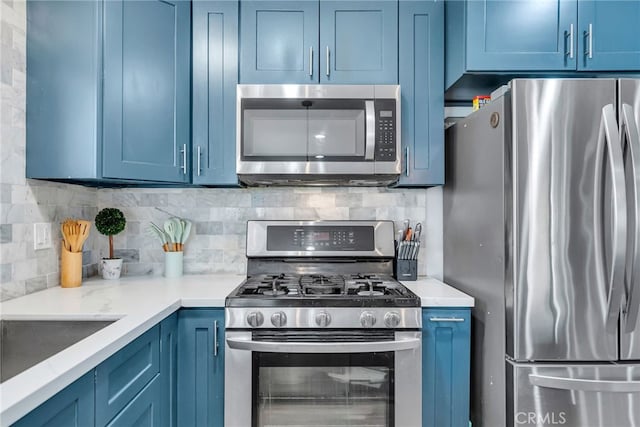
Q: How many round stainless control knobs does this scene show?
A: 5